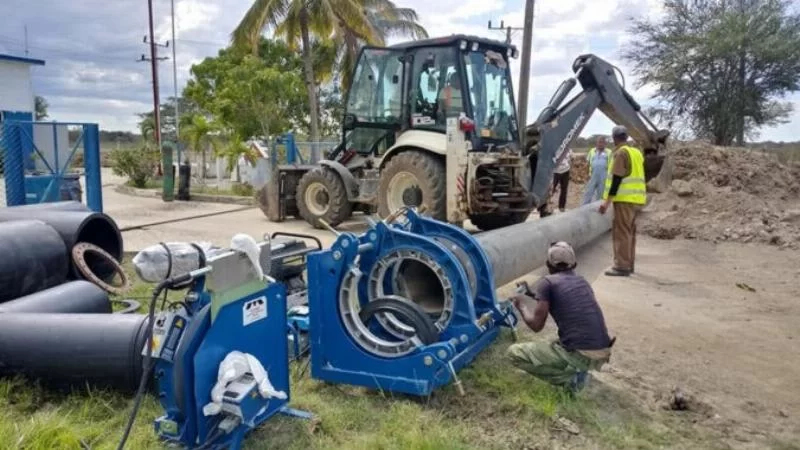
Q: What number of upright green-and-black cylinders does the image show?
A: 2